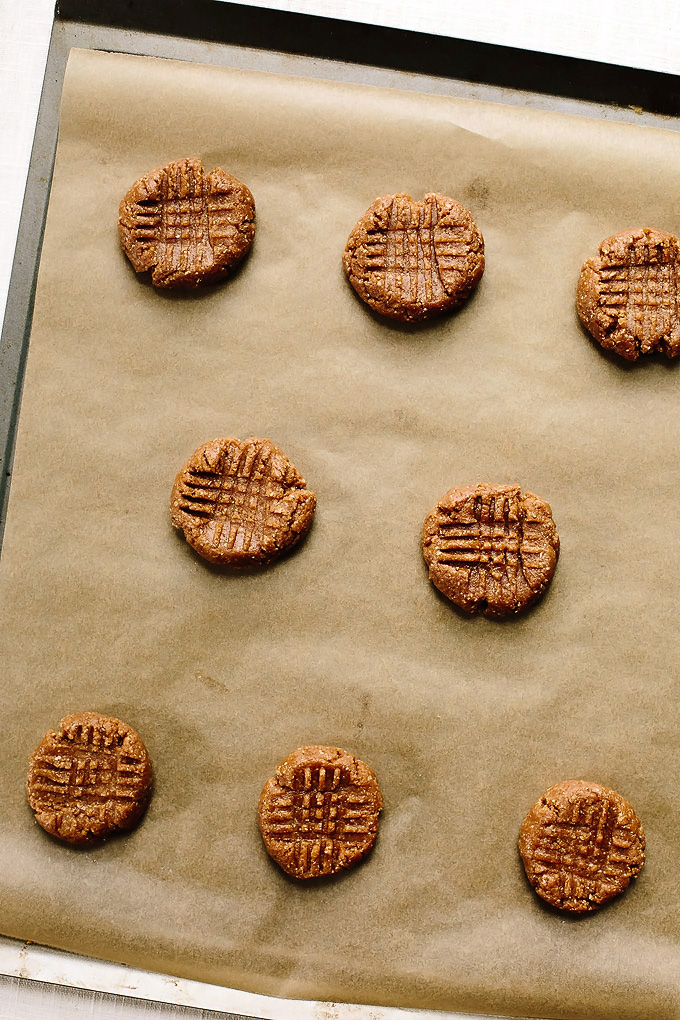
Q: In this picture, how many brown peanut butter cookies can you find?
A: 8